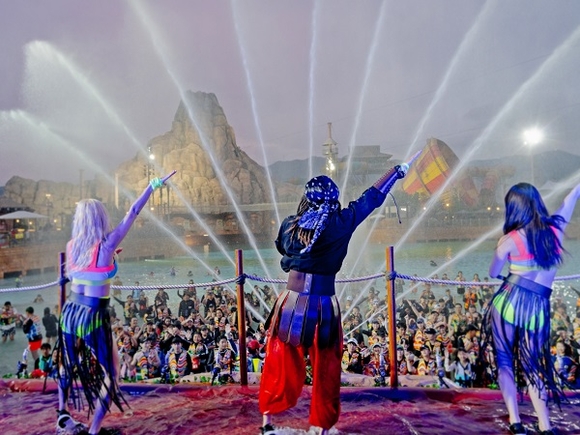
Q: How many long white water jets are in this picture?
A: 9